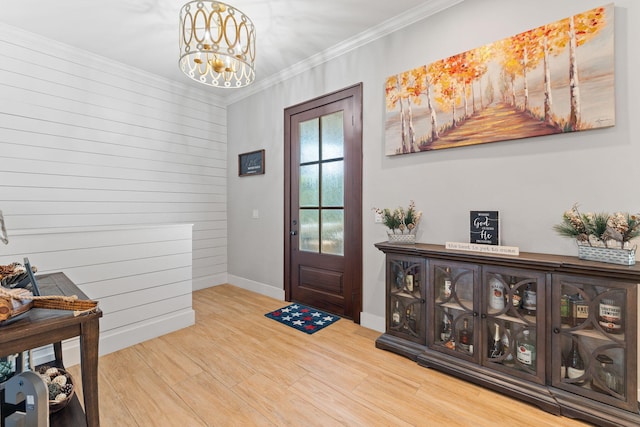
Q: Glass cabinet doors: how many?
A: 4